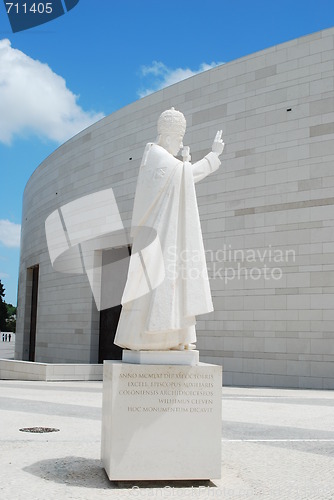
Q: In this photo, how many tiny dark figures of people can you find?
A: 3